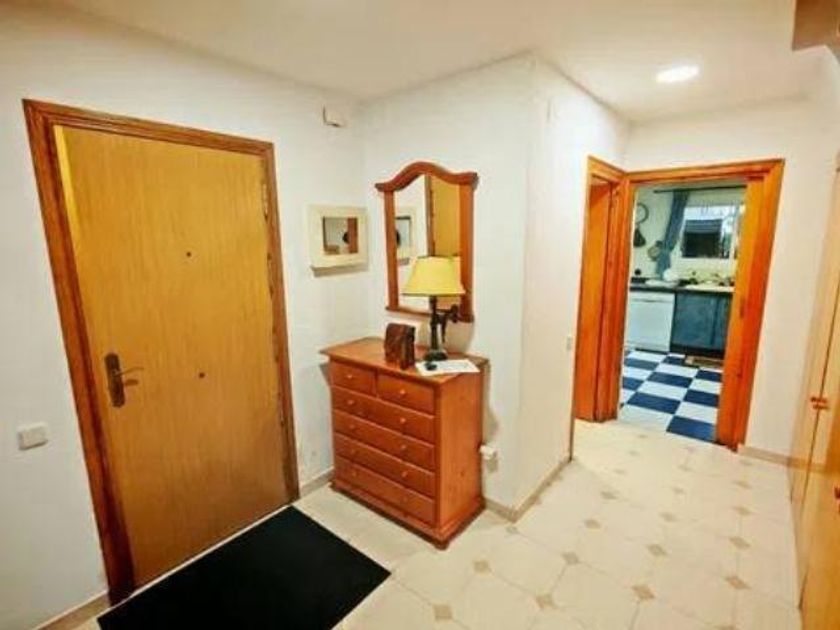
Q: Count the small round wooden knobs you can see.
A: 10